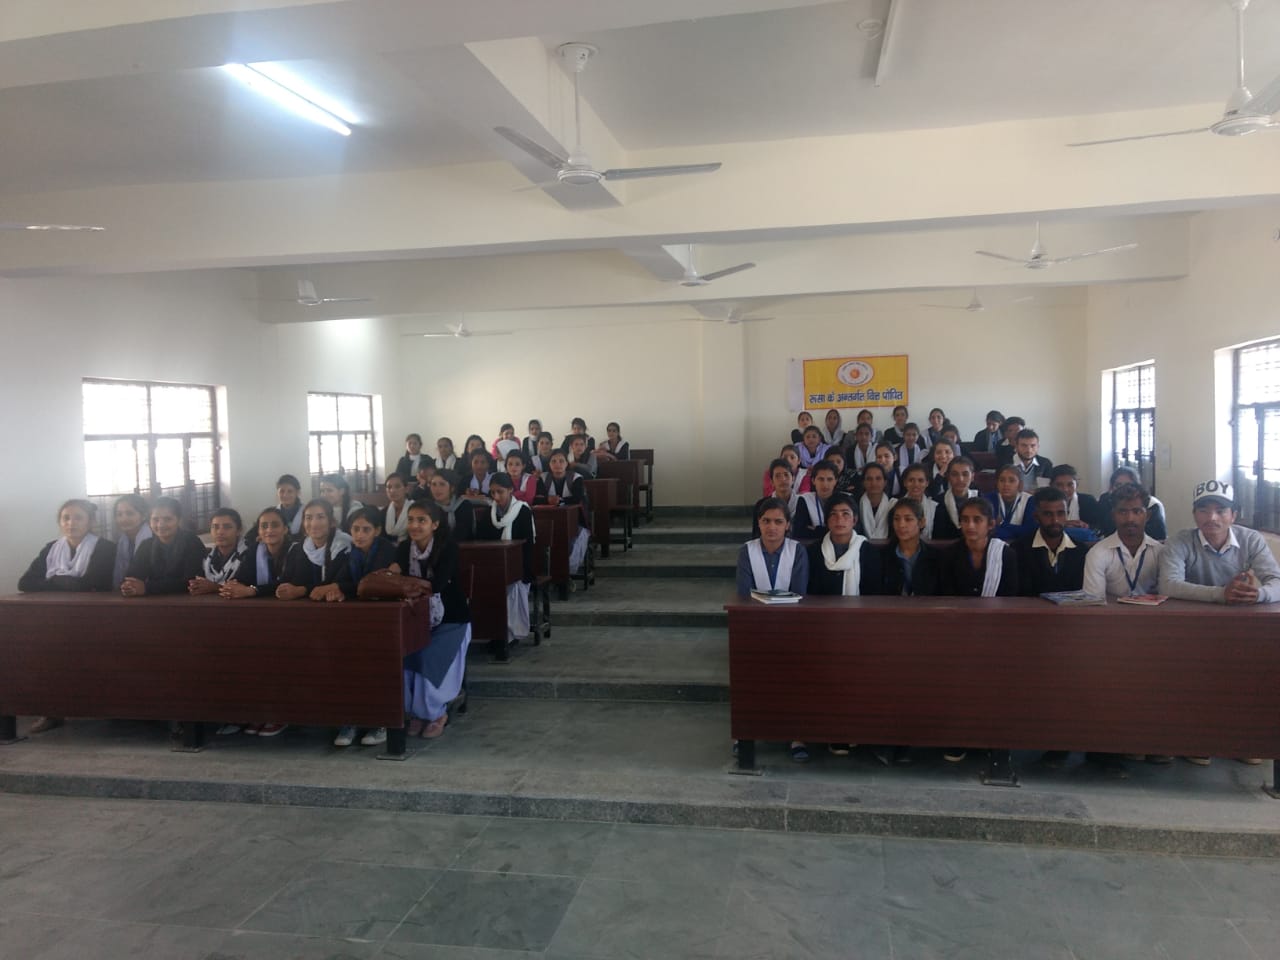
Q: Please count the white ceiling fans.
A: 9